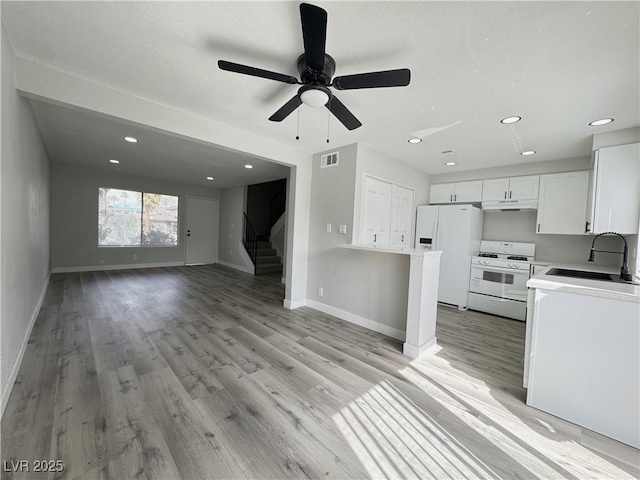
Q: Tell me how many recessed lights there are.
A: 9